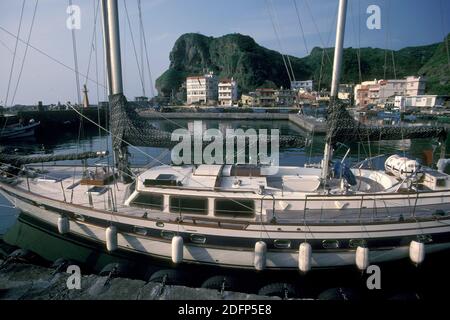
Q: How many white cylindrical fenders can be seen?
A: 7